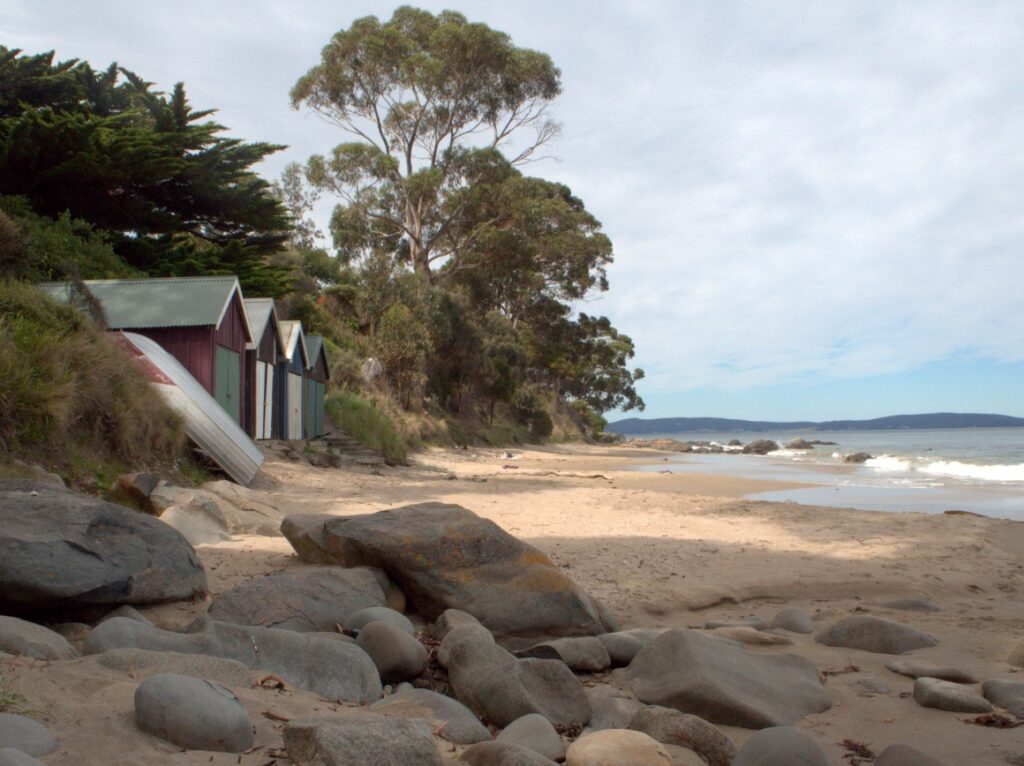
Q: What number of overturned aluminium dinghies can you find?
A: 1